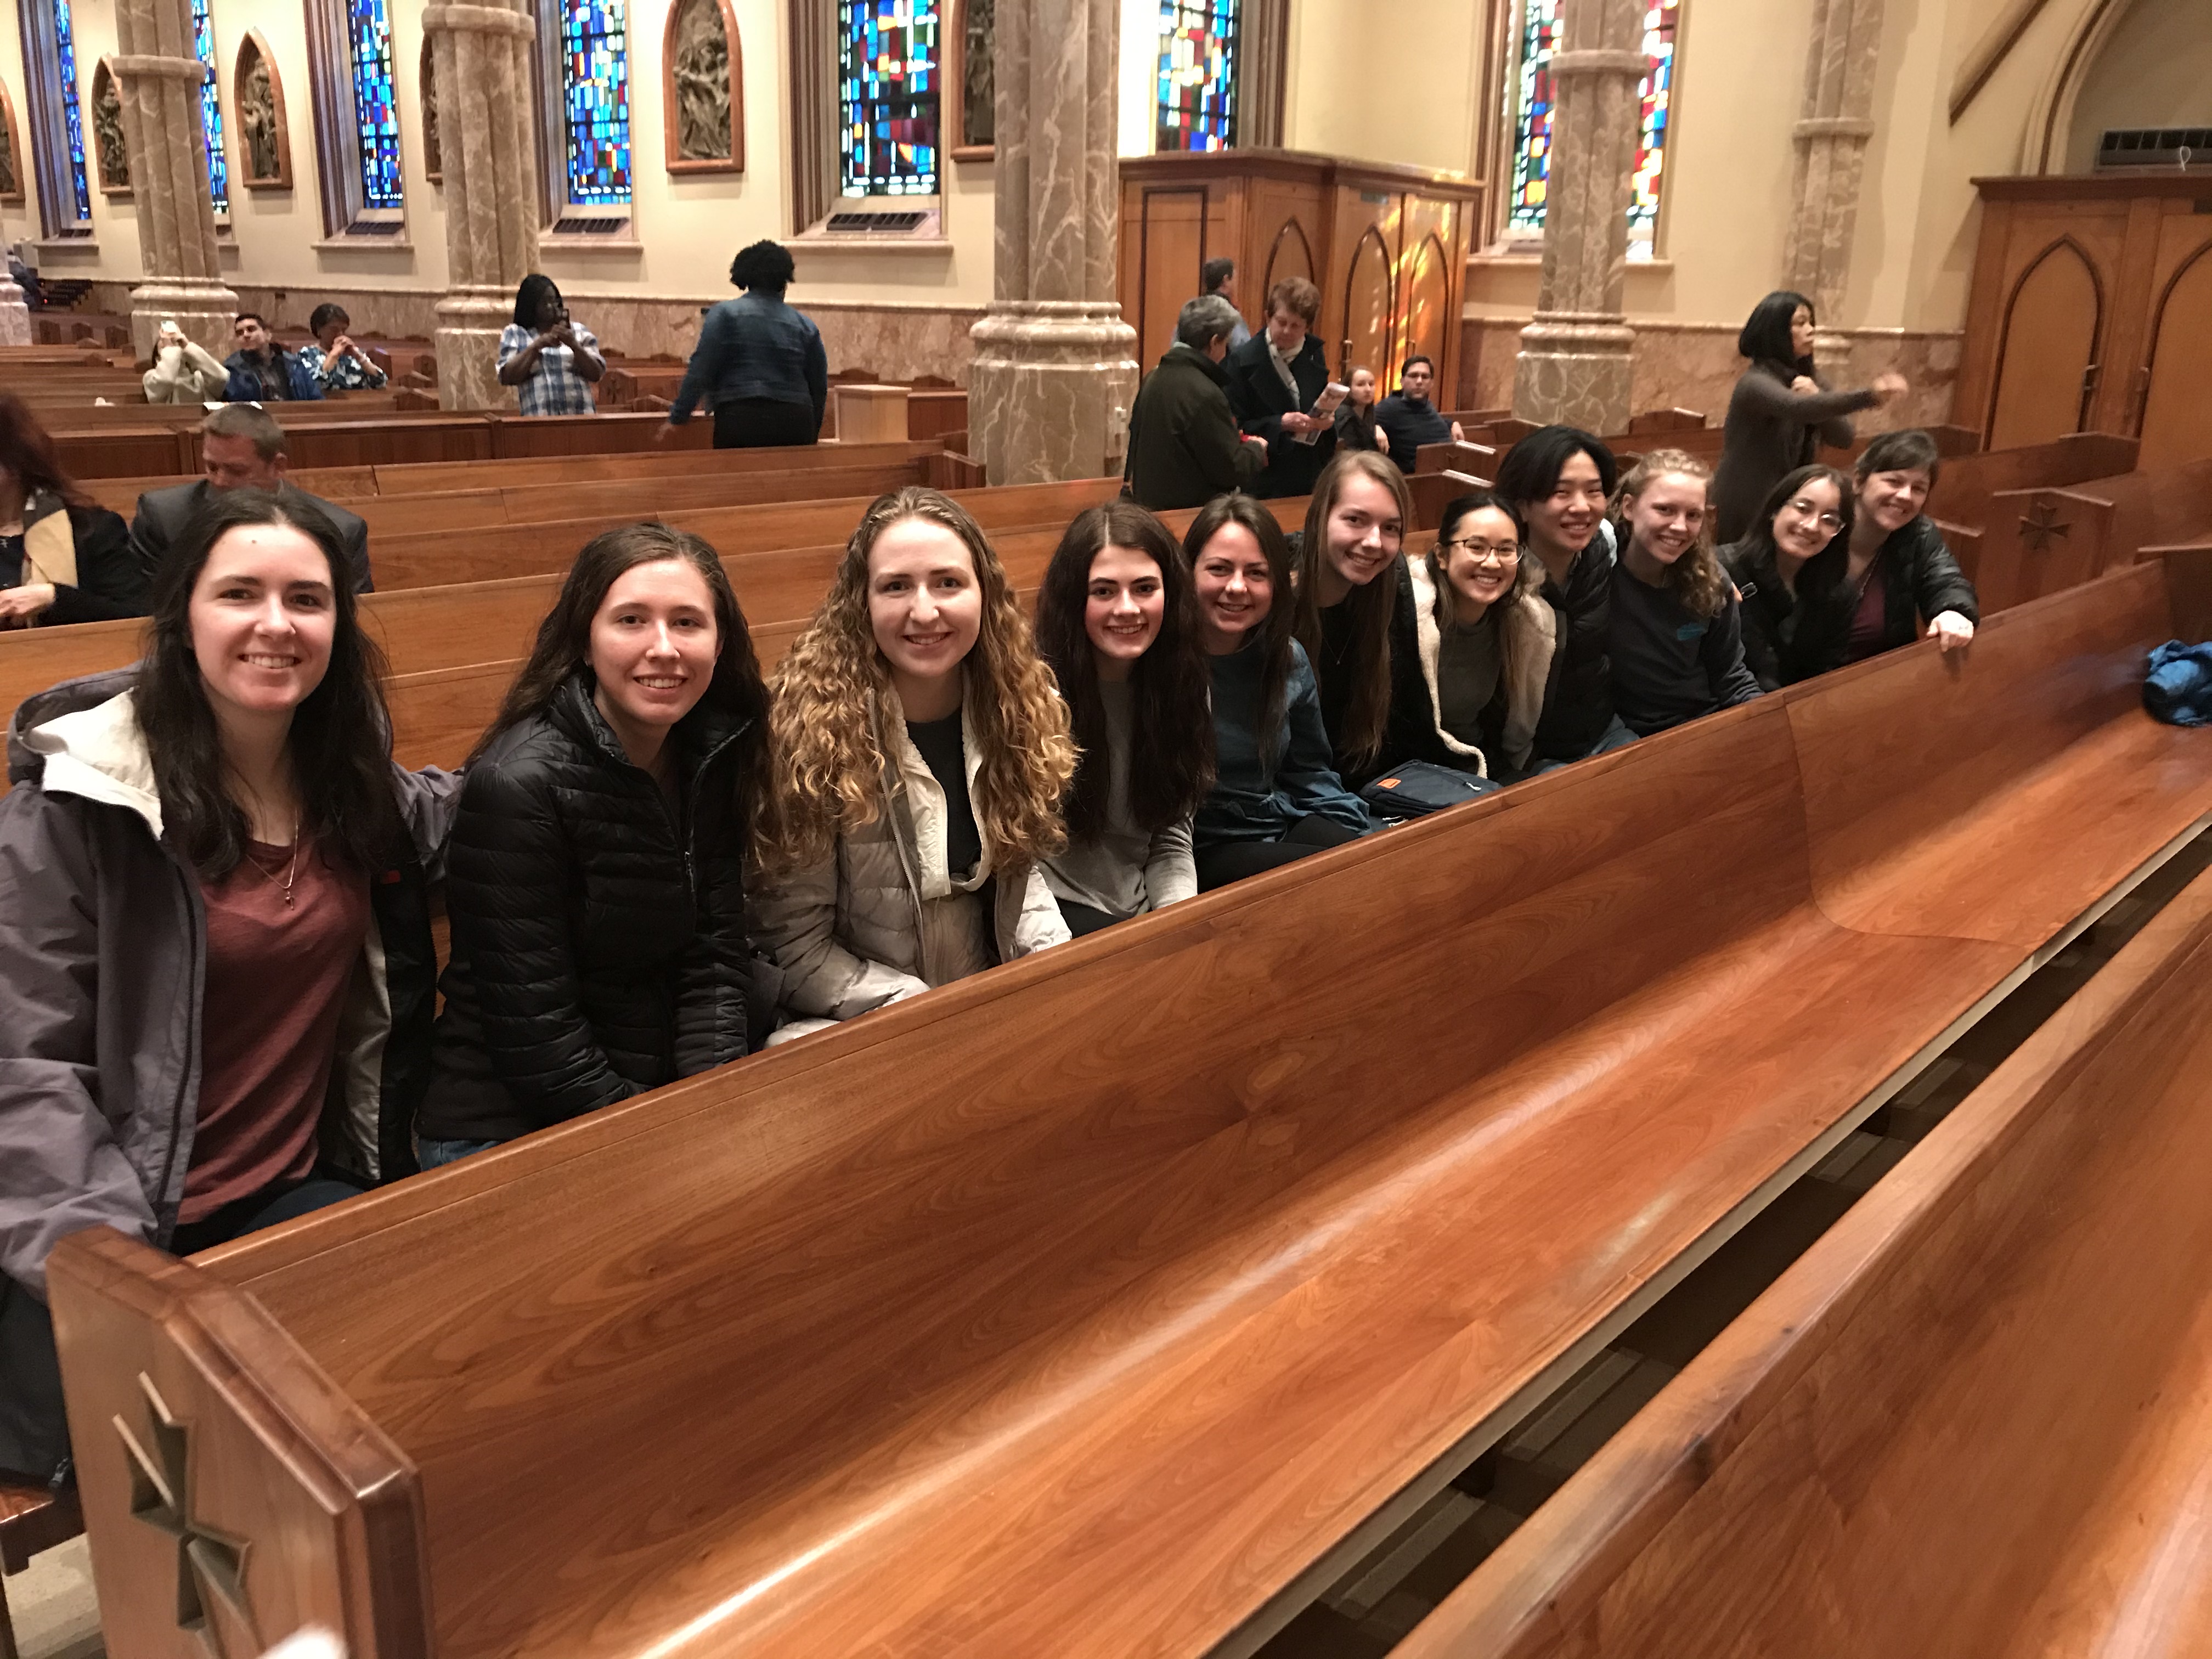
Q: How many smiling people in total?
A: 11